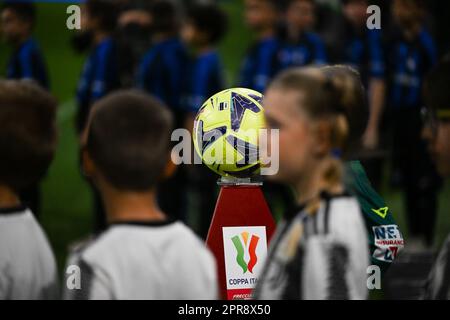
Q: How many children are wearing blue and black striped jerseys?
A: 8